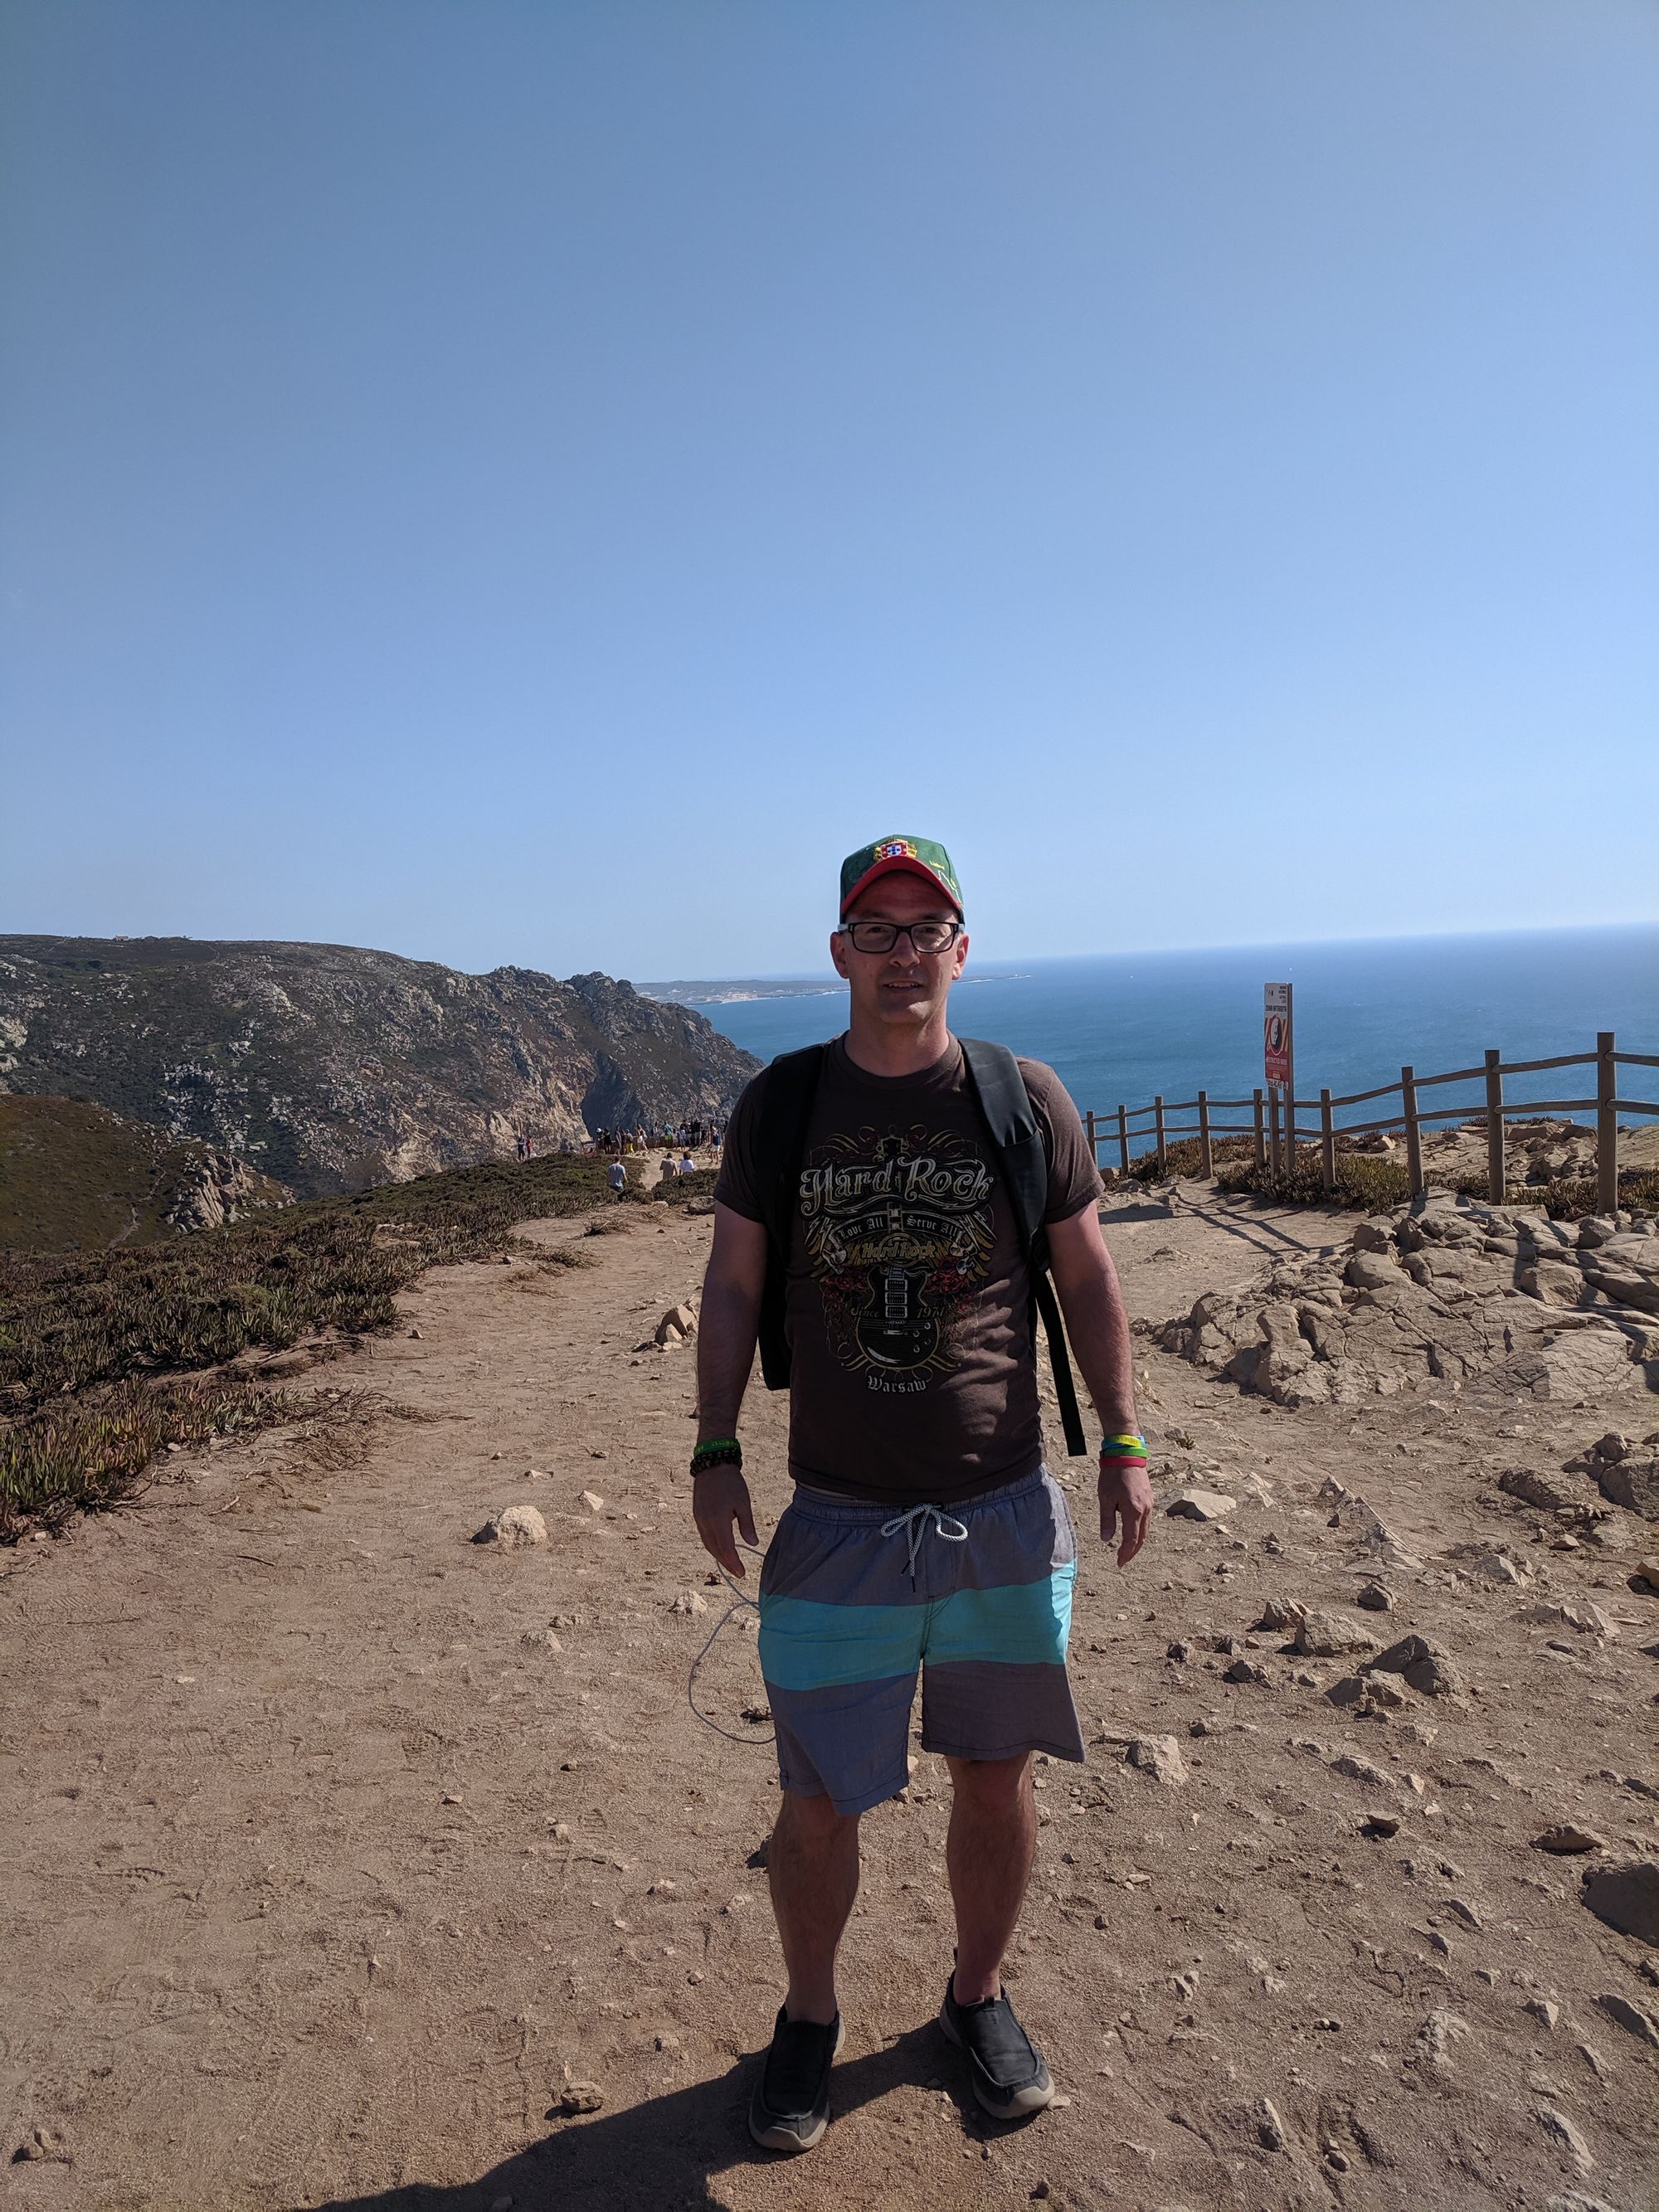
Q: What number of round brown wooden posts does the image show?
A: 9